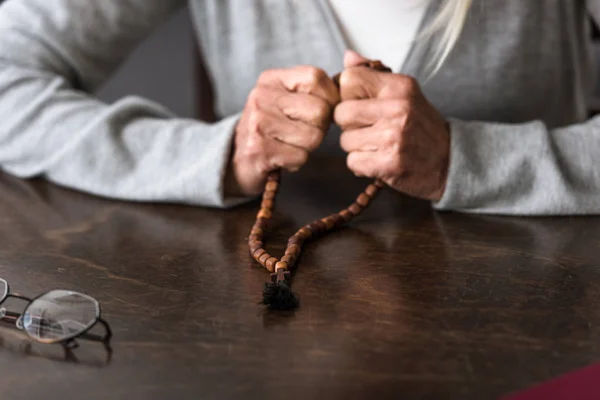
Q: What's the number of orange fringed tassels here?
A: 0